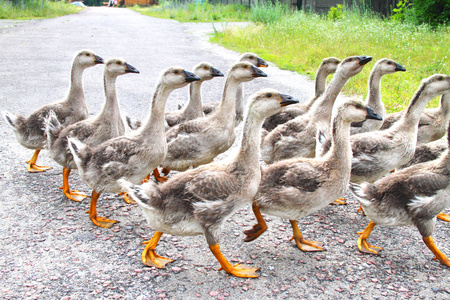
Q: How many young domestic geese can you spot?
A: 15